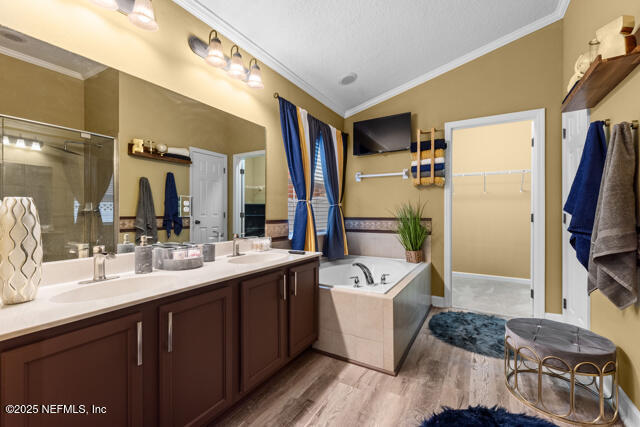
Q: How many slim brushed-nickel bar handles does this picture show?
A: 4